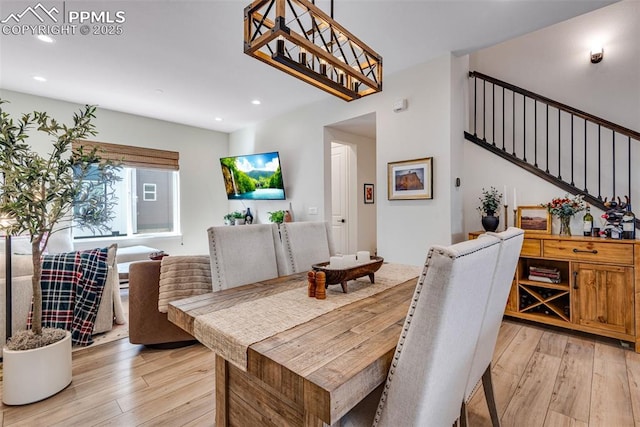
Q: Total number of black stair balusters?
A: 14